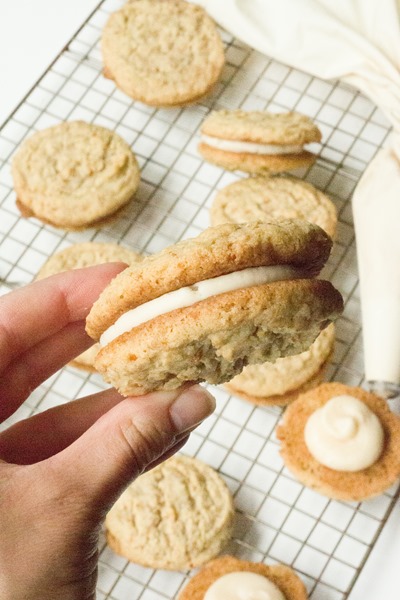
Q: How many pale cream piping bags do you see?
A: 1